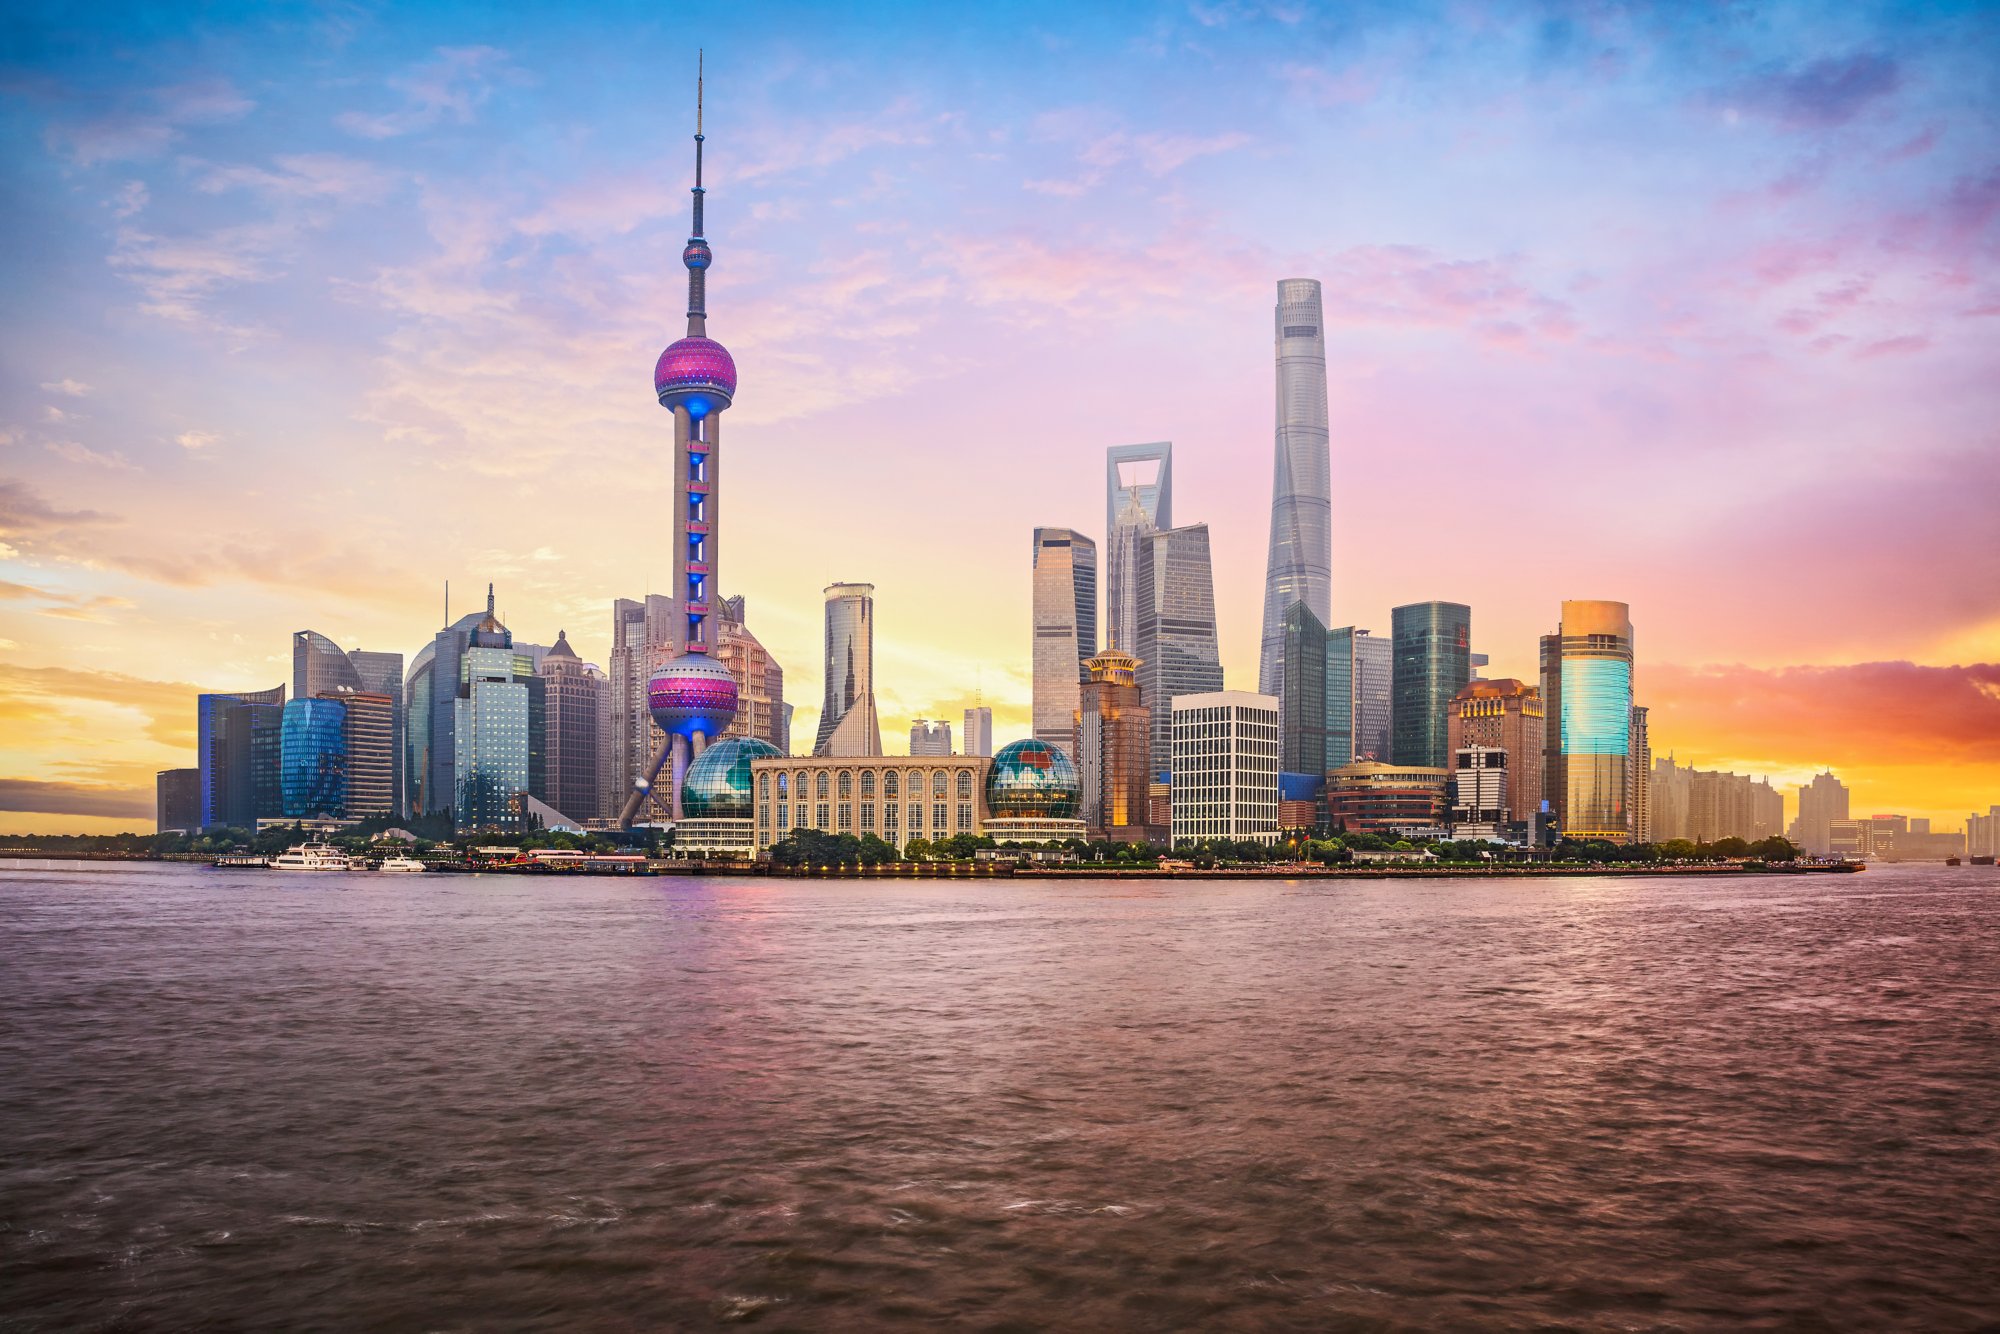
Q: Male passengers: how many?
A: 0